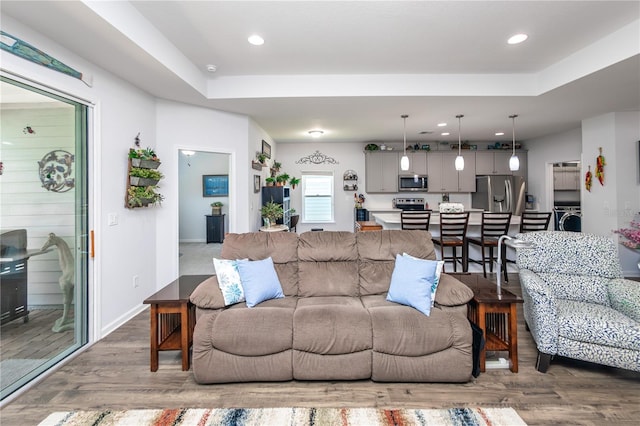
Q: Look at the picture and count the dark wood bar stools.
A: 4